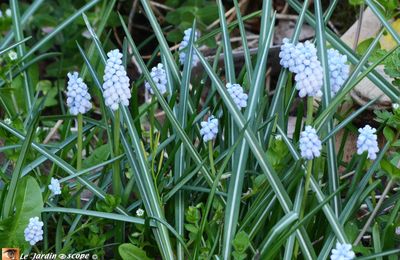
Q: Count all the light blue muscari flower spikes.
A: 14